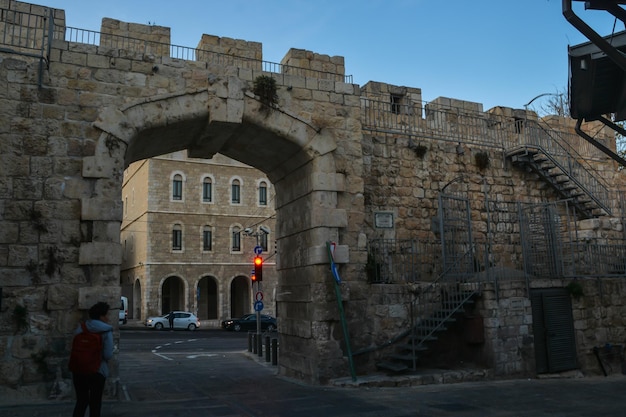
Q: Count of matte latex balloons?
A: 0